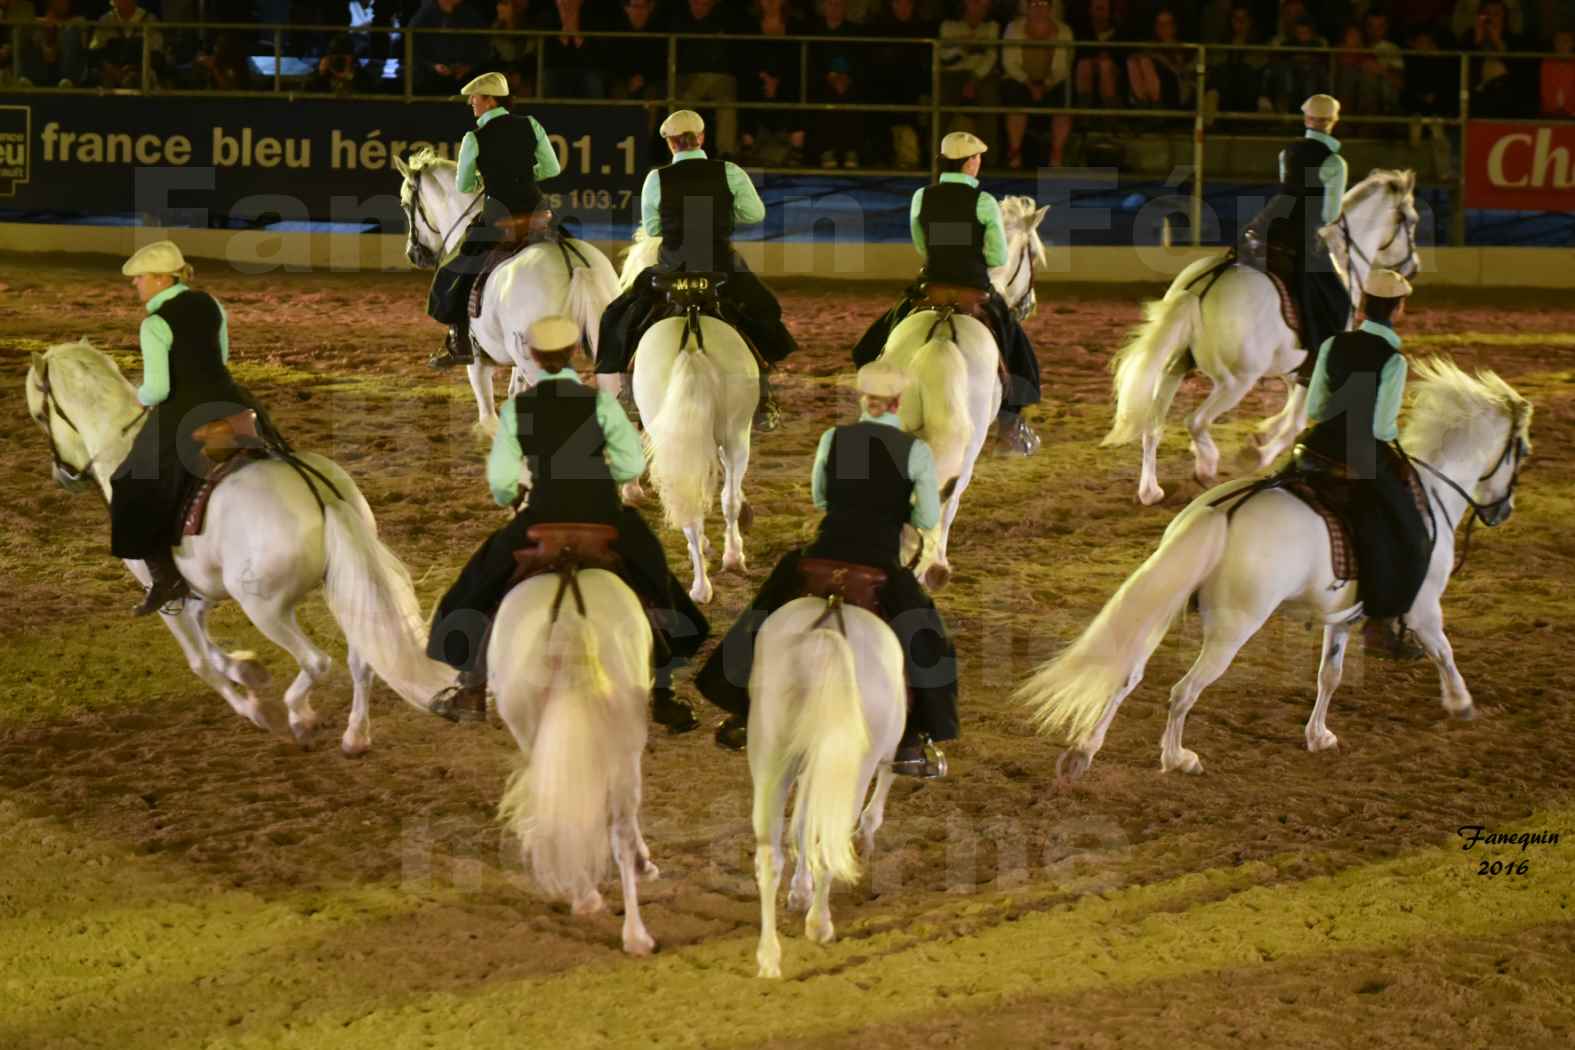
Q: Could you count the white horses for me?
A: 8